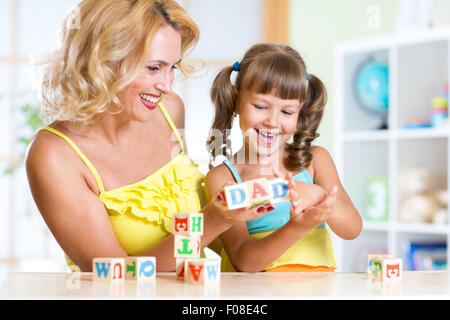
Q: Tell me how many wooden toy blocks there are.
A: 11